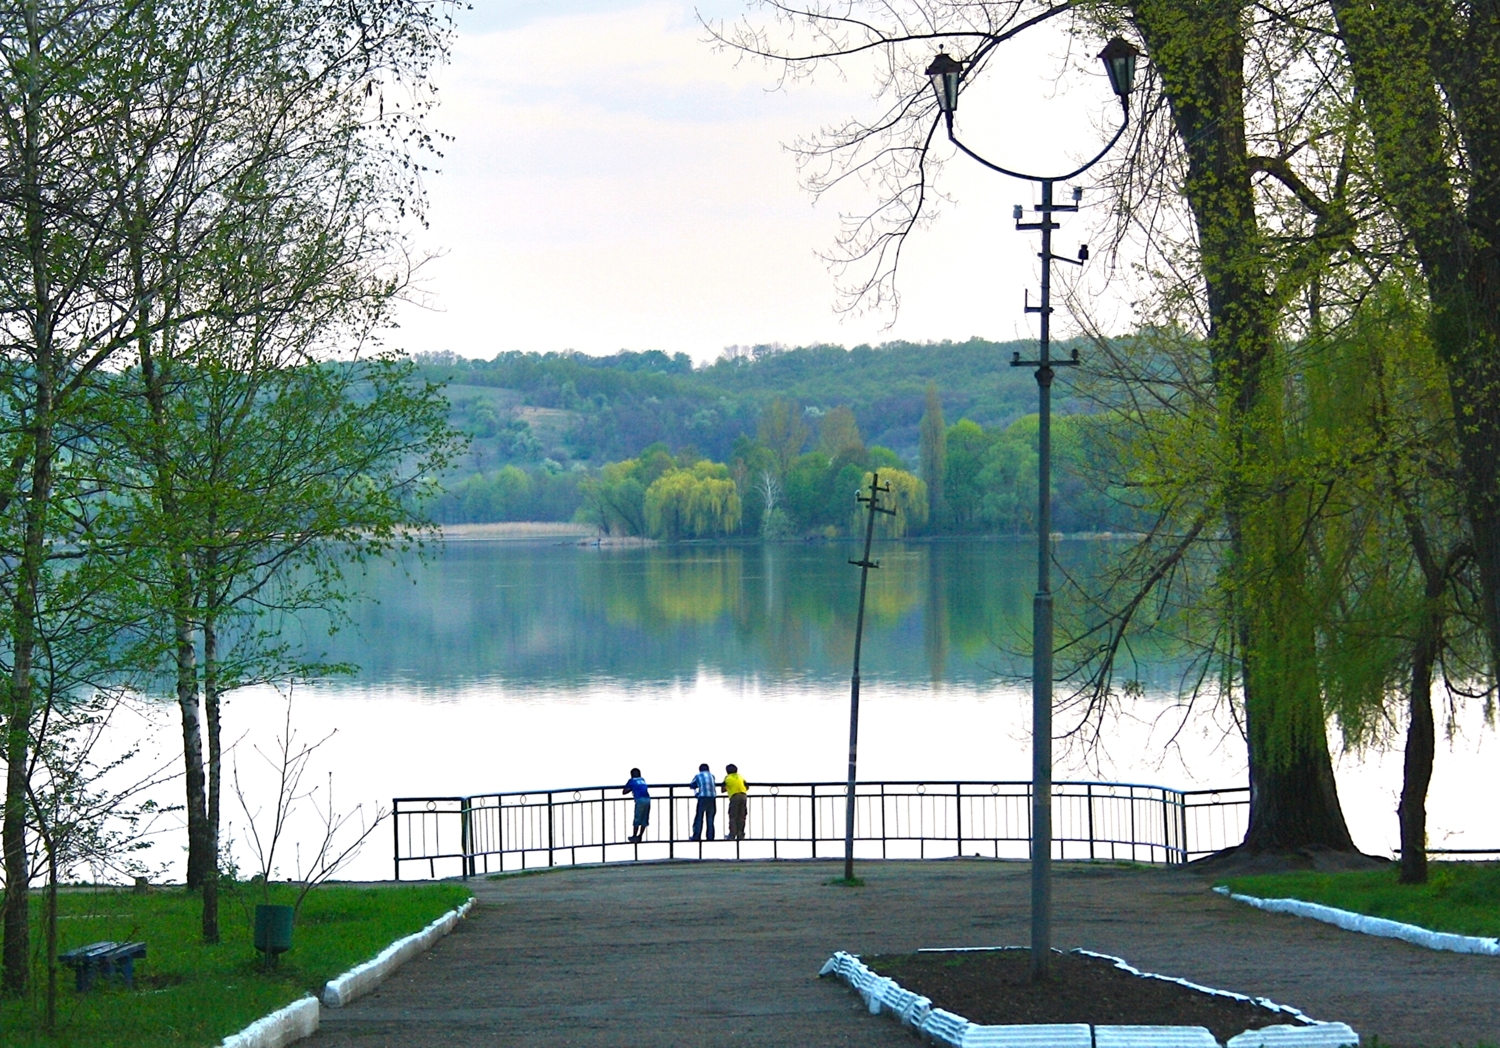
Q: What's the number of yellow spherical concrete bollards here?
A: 0